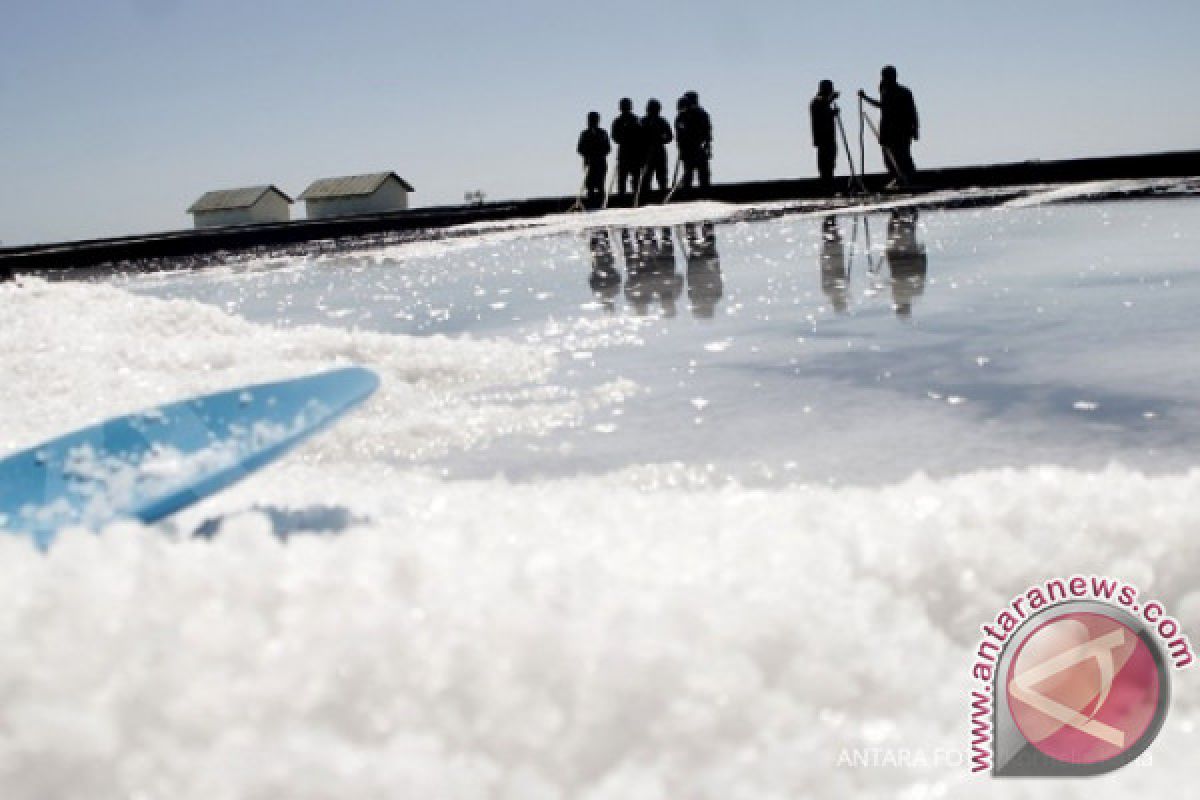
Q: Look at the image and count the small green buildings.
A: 2